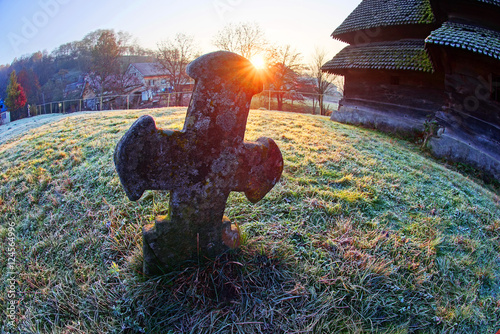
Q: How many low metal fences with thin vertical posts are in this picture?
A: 1